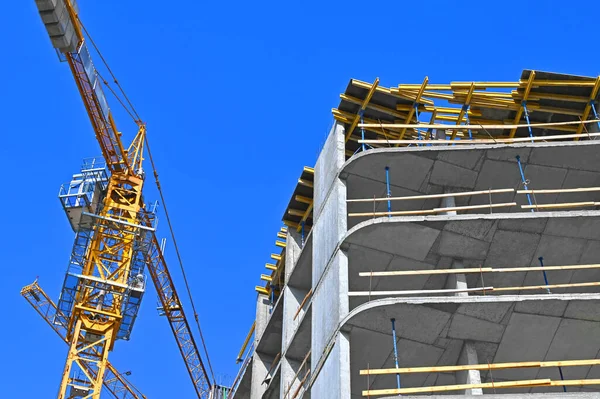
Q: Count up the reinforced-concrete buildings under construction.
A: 1